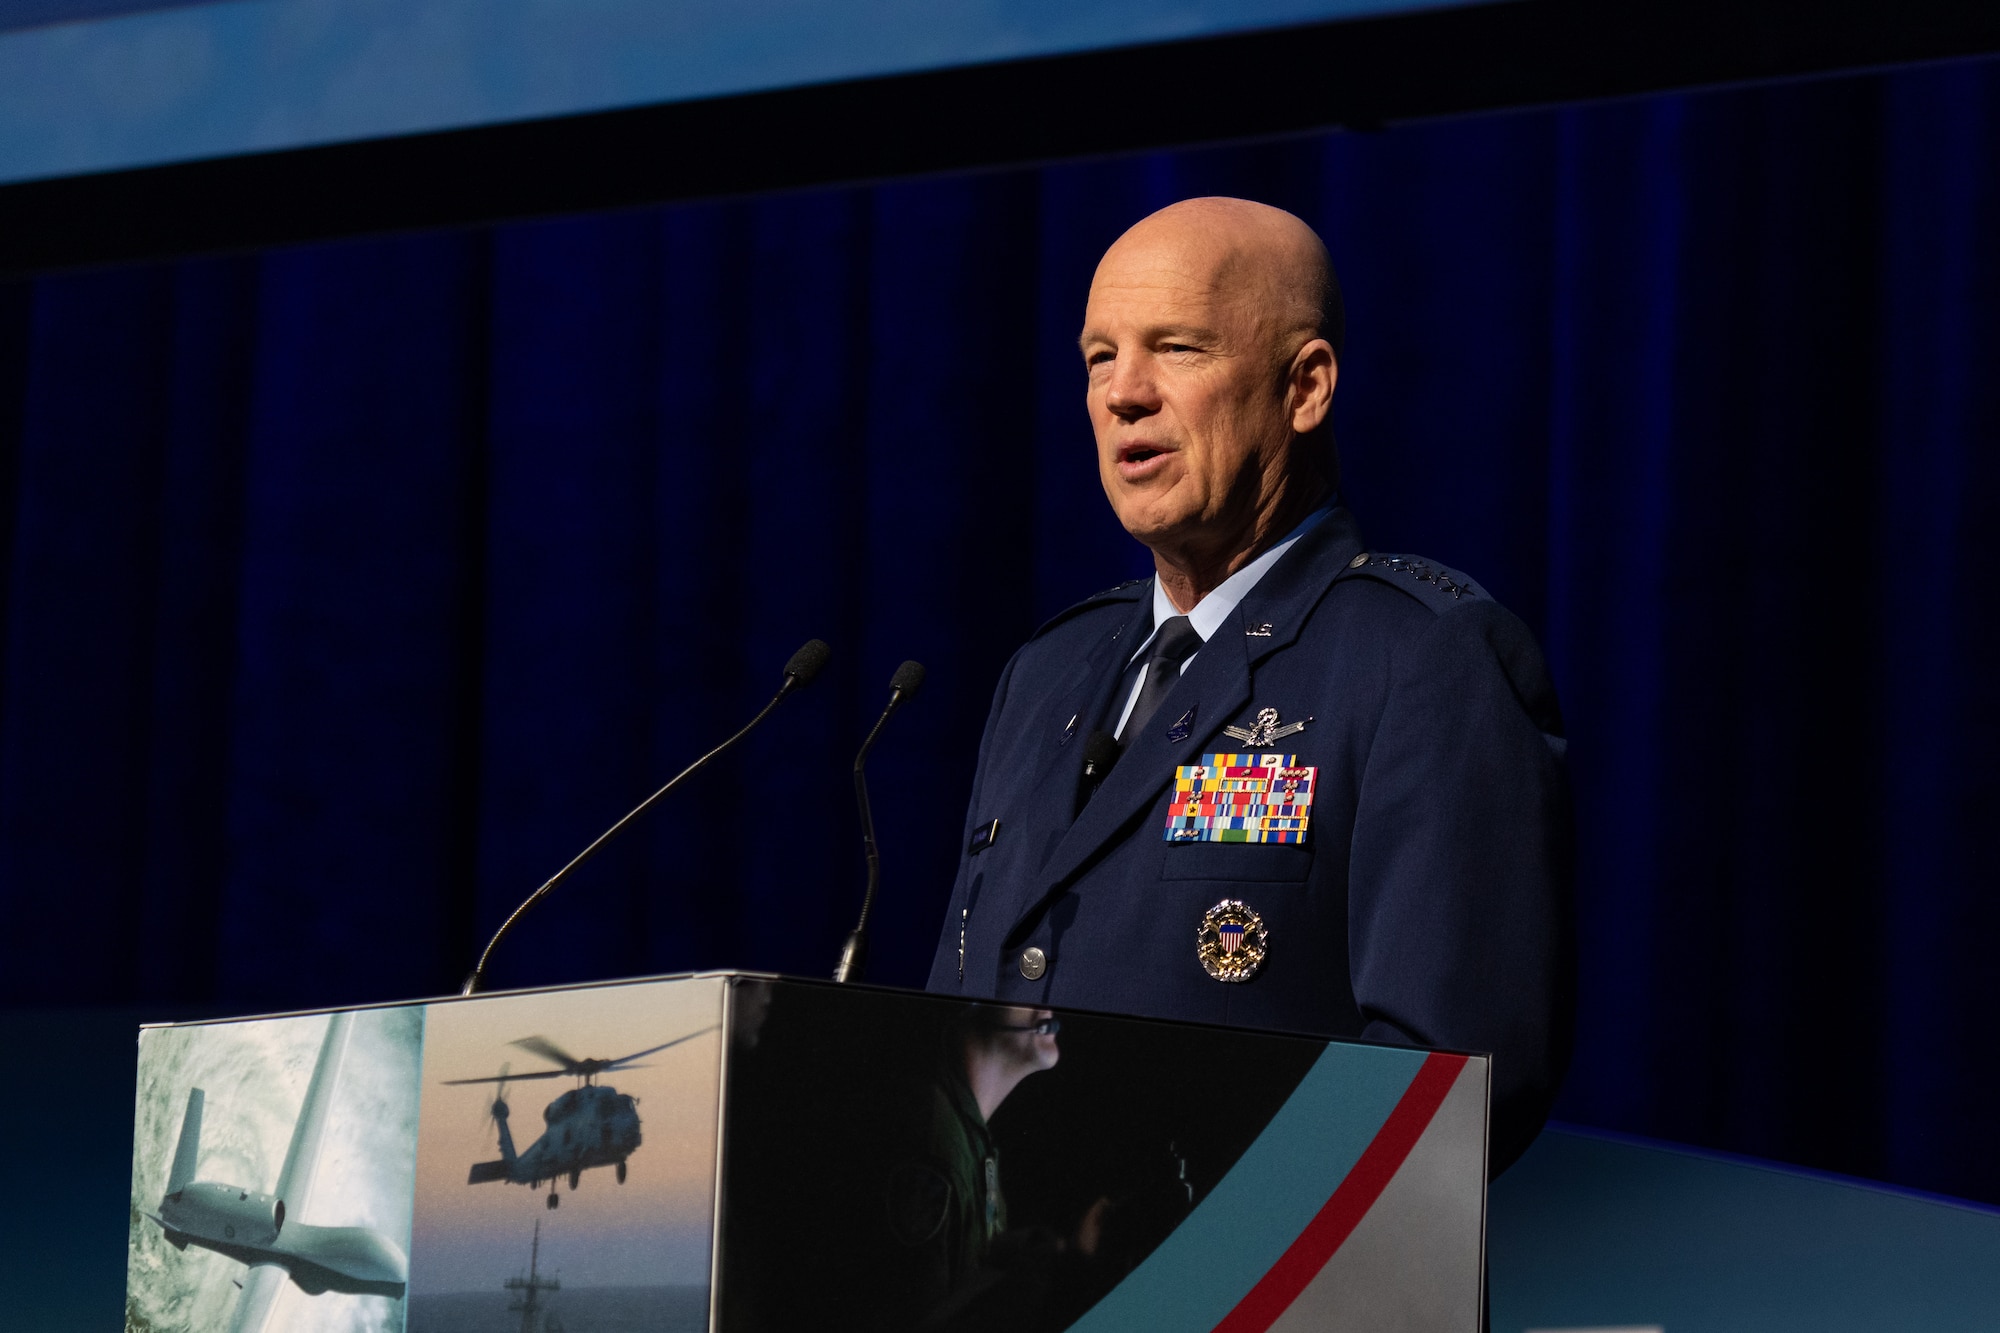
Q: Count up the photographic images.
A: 3